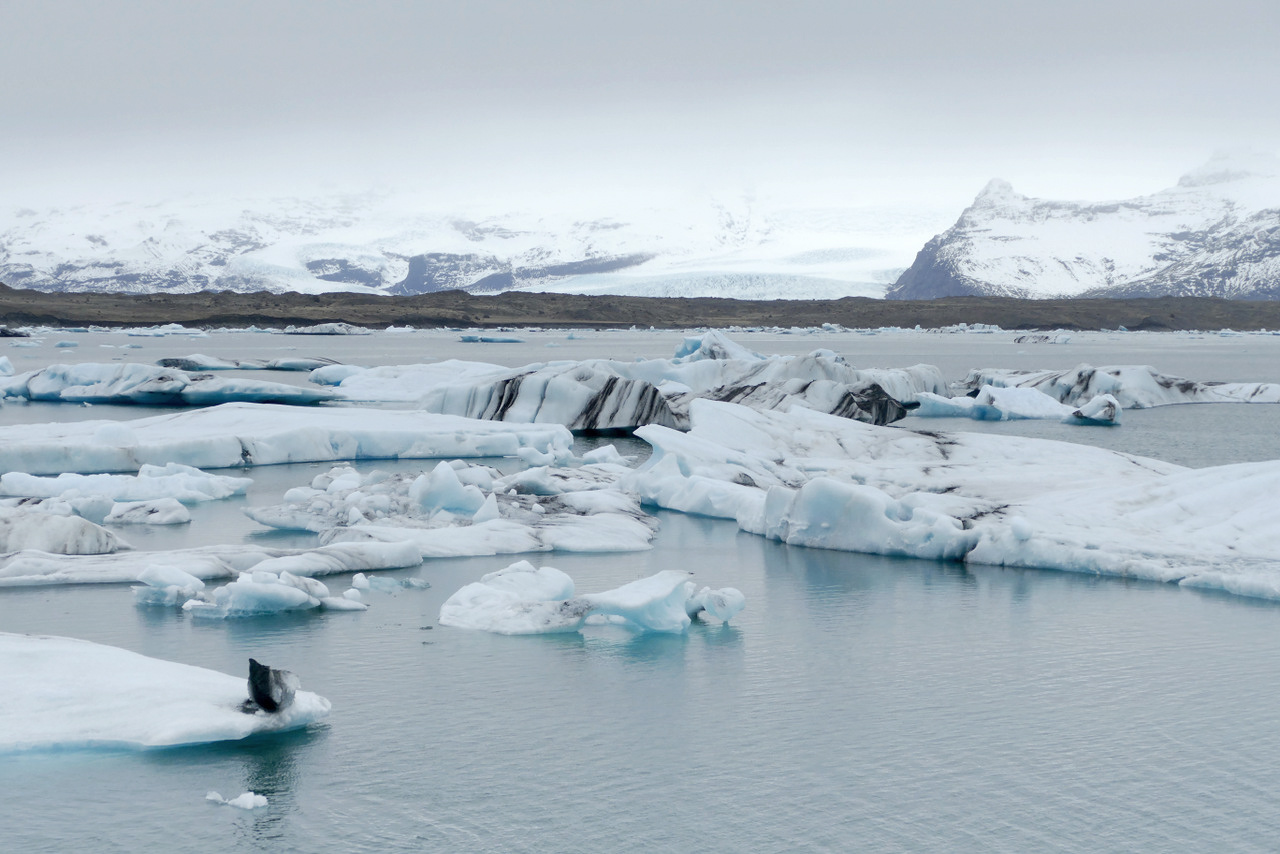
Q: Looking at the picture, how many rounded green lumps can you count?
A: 0